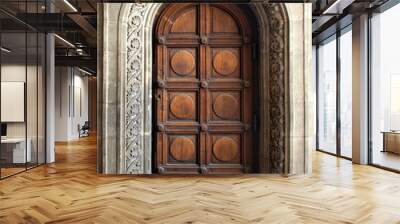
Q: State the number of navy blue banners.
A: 0